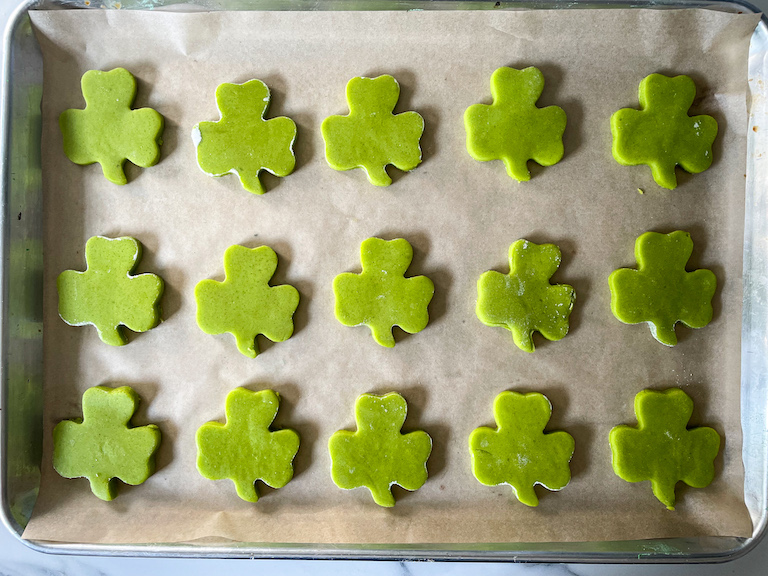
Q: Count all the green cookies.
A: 15